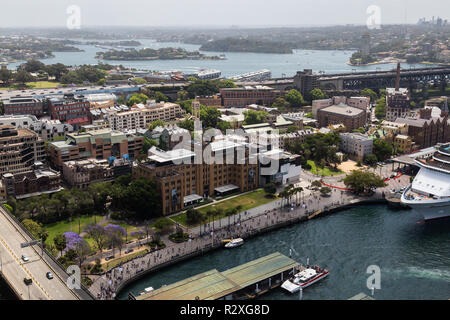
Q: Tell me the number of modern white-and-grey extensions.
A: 1